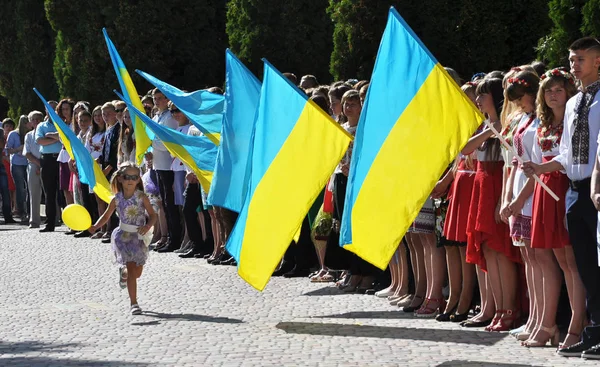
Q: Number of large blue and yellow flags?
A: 7